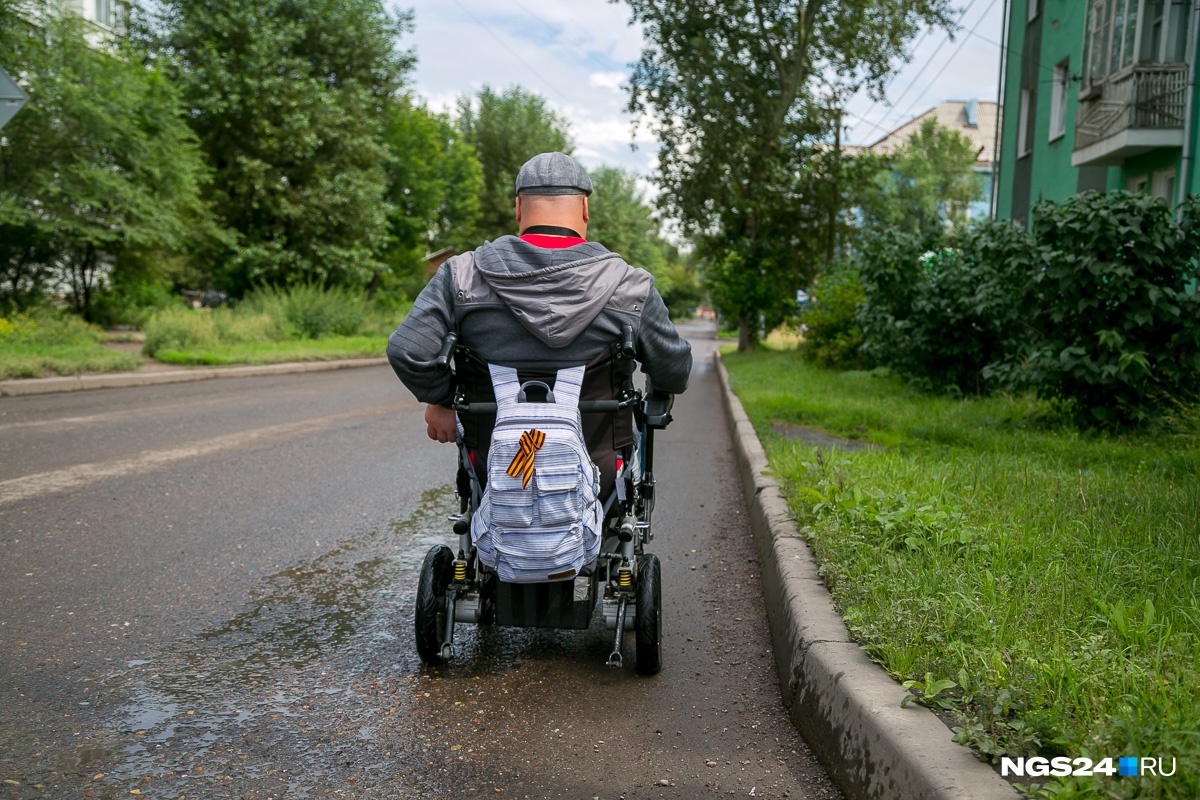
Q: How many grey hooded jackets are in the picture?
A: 1